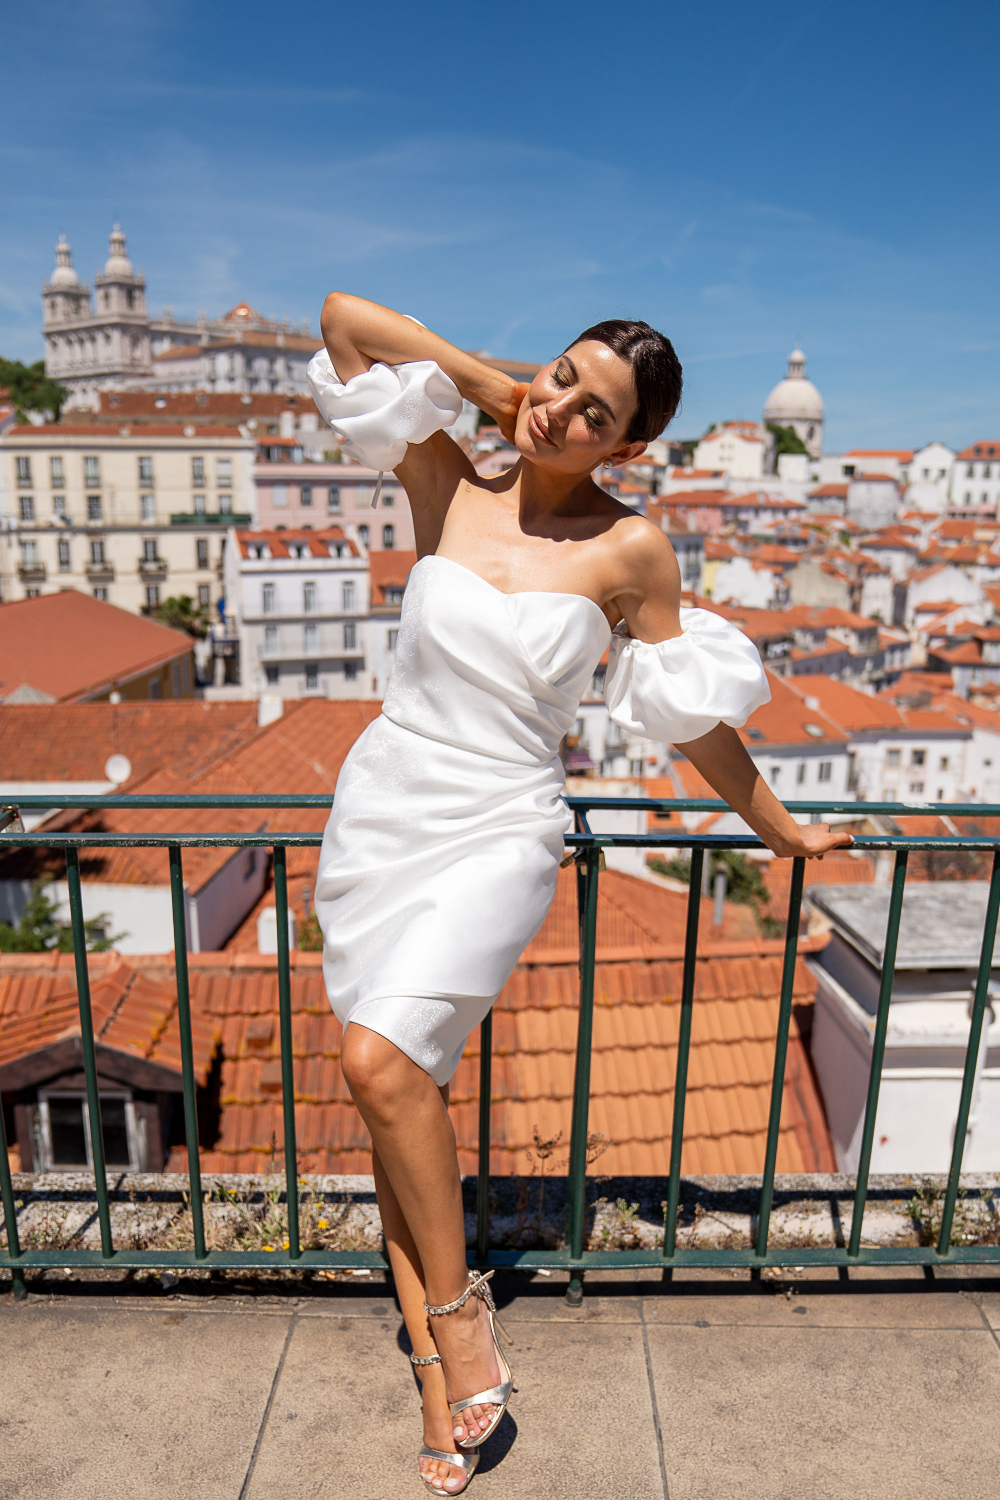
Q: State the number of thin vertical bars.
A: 10